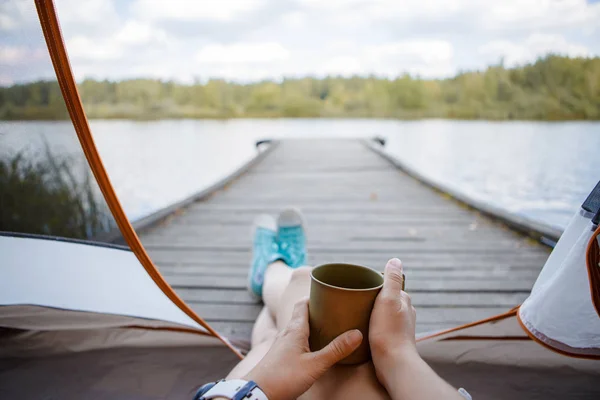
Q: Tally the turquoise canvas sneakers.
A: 2